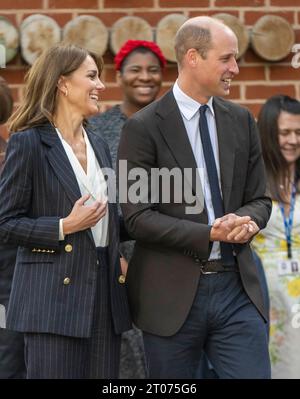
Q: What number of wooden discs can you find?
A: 7